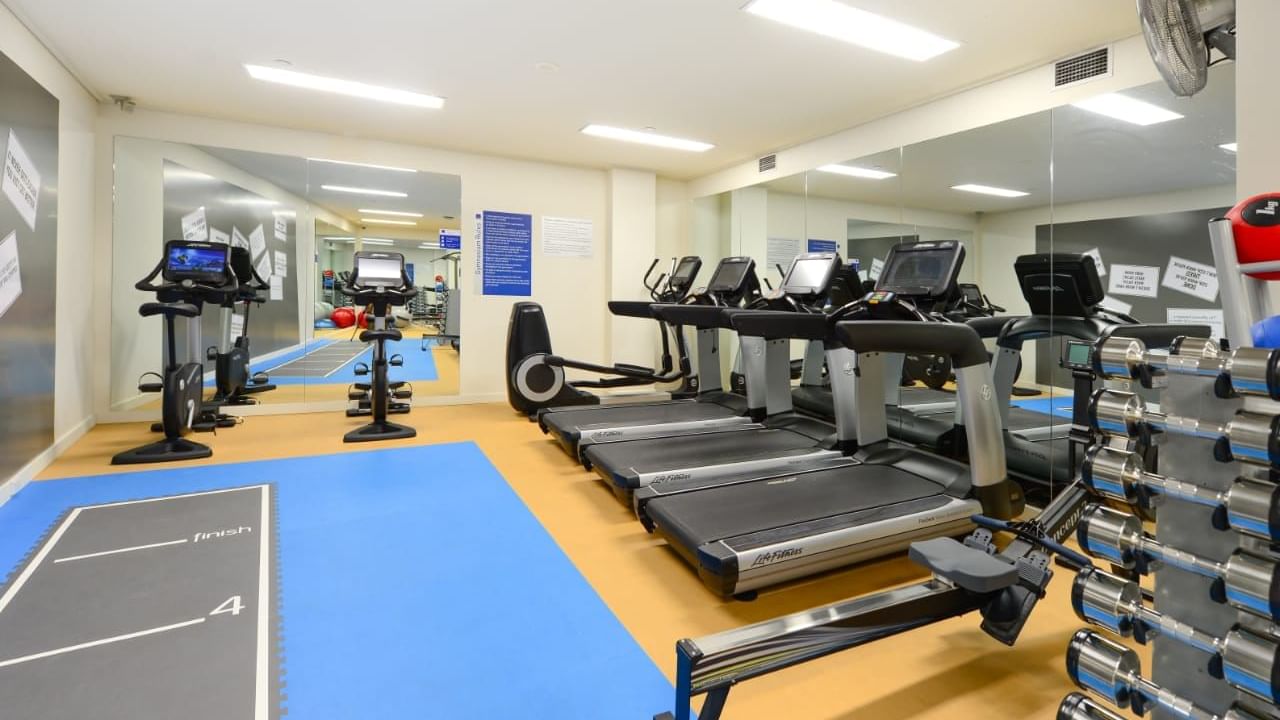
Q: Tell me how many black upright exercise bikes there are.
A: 2